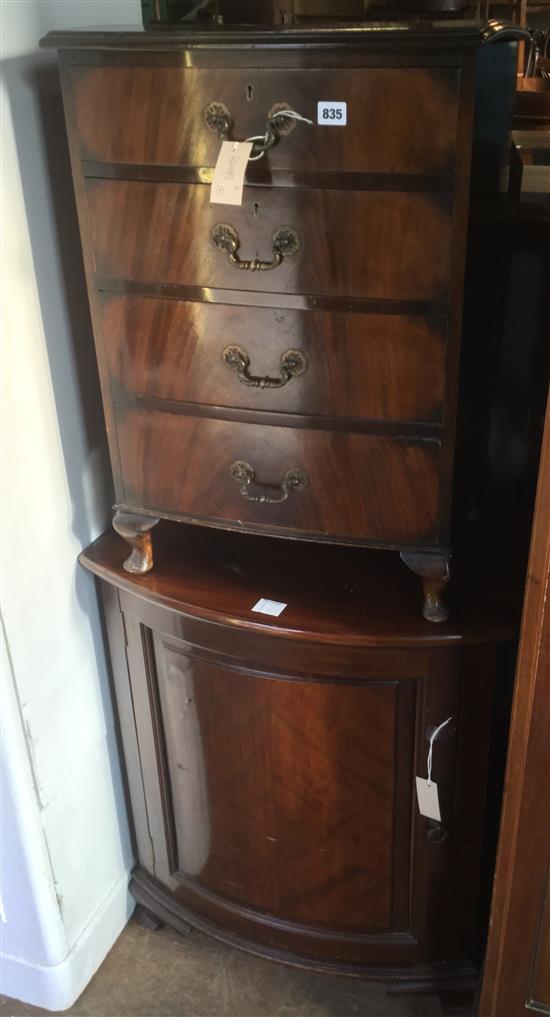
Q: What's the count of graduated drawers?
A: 4